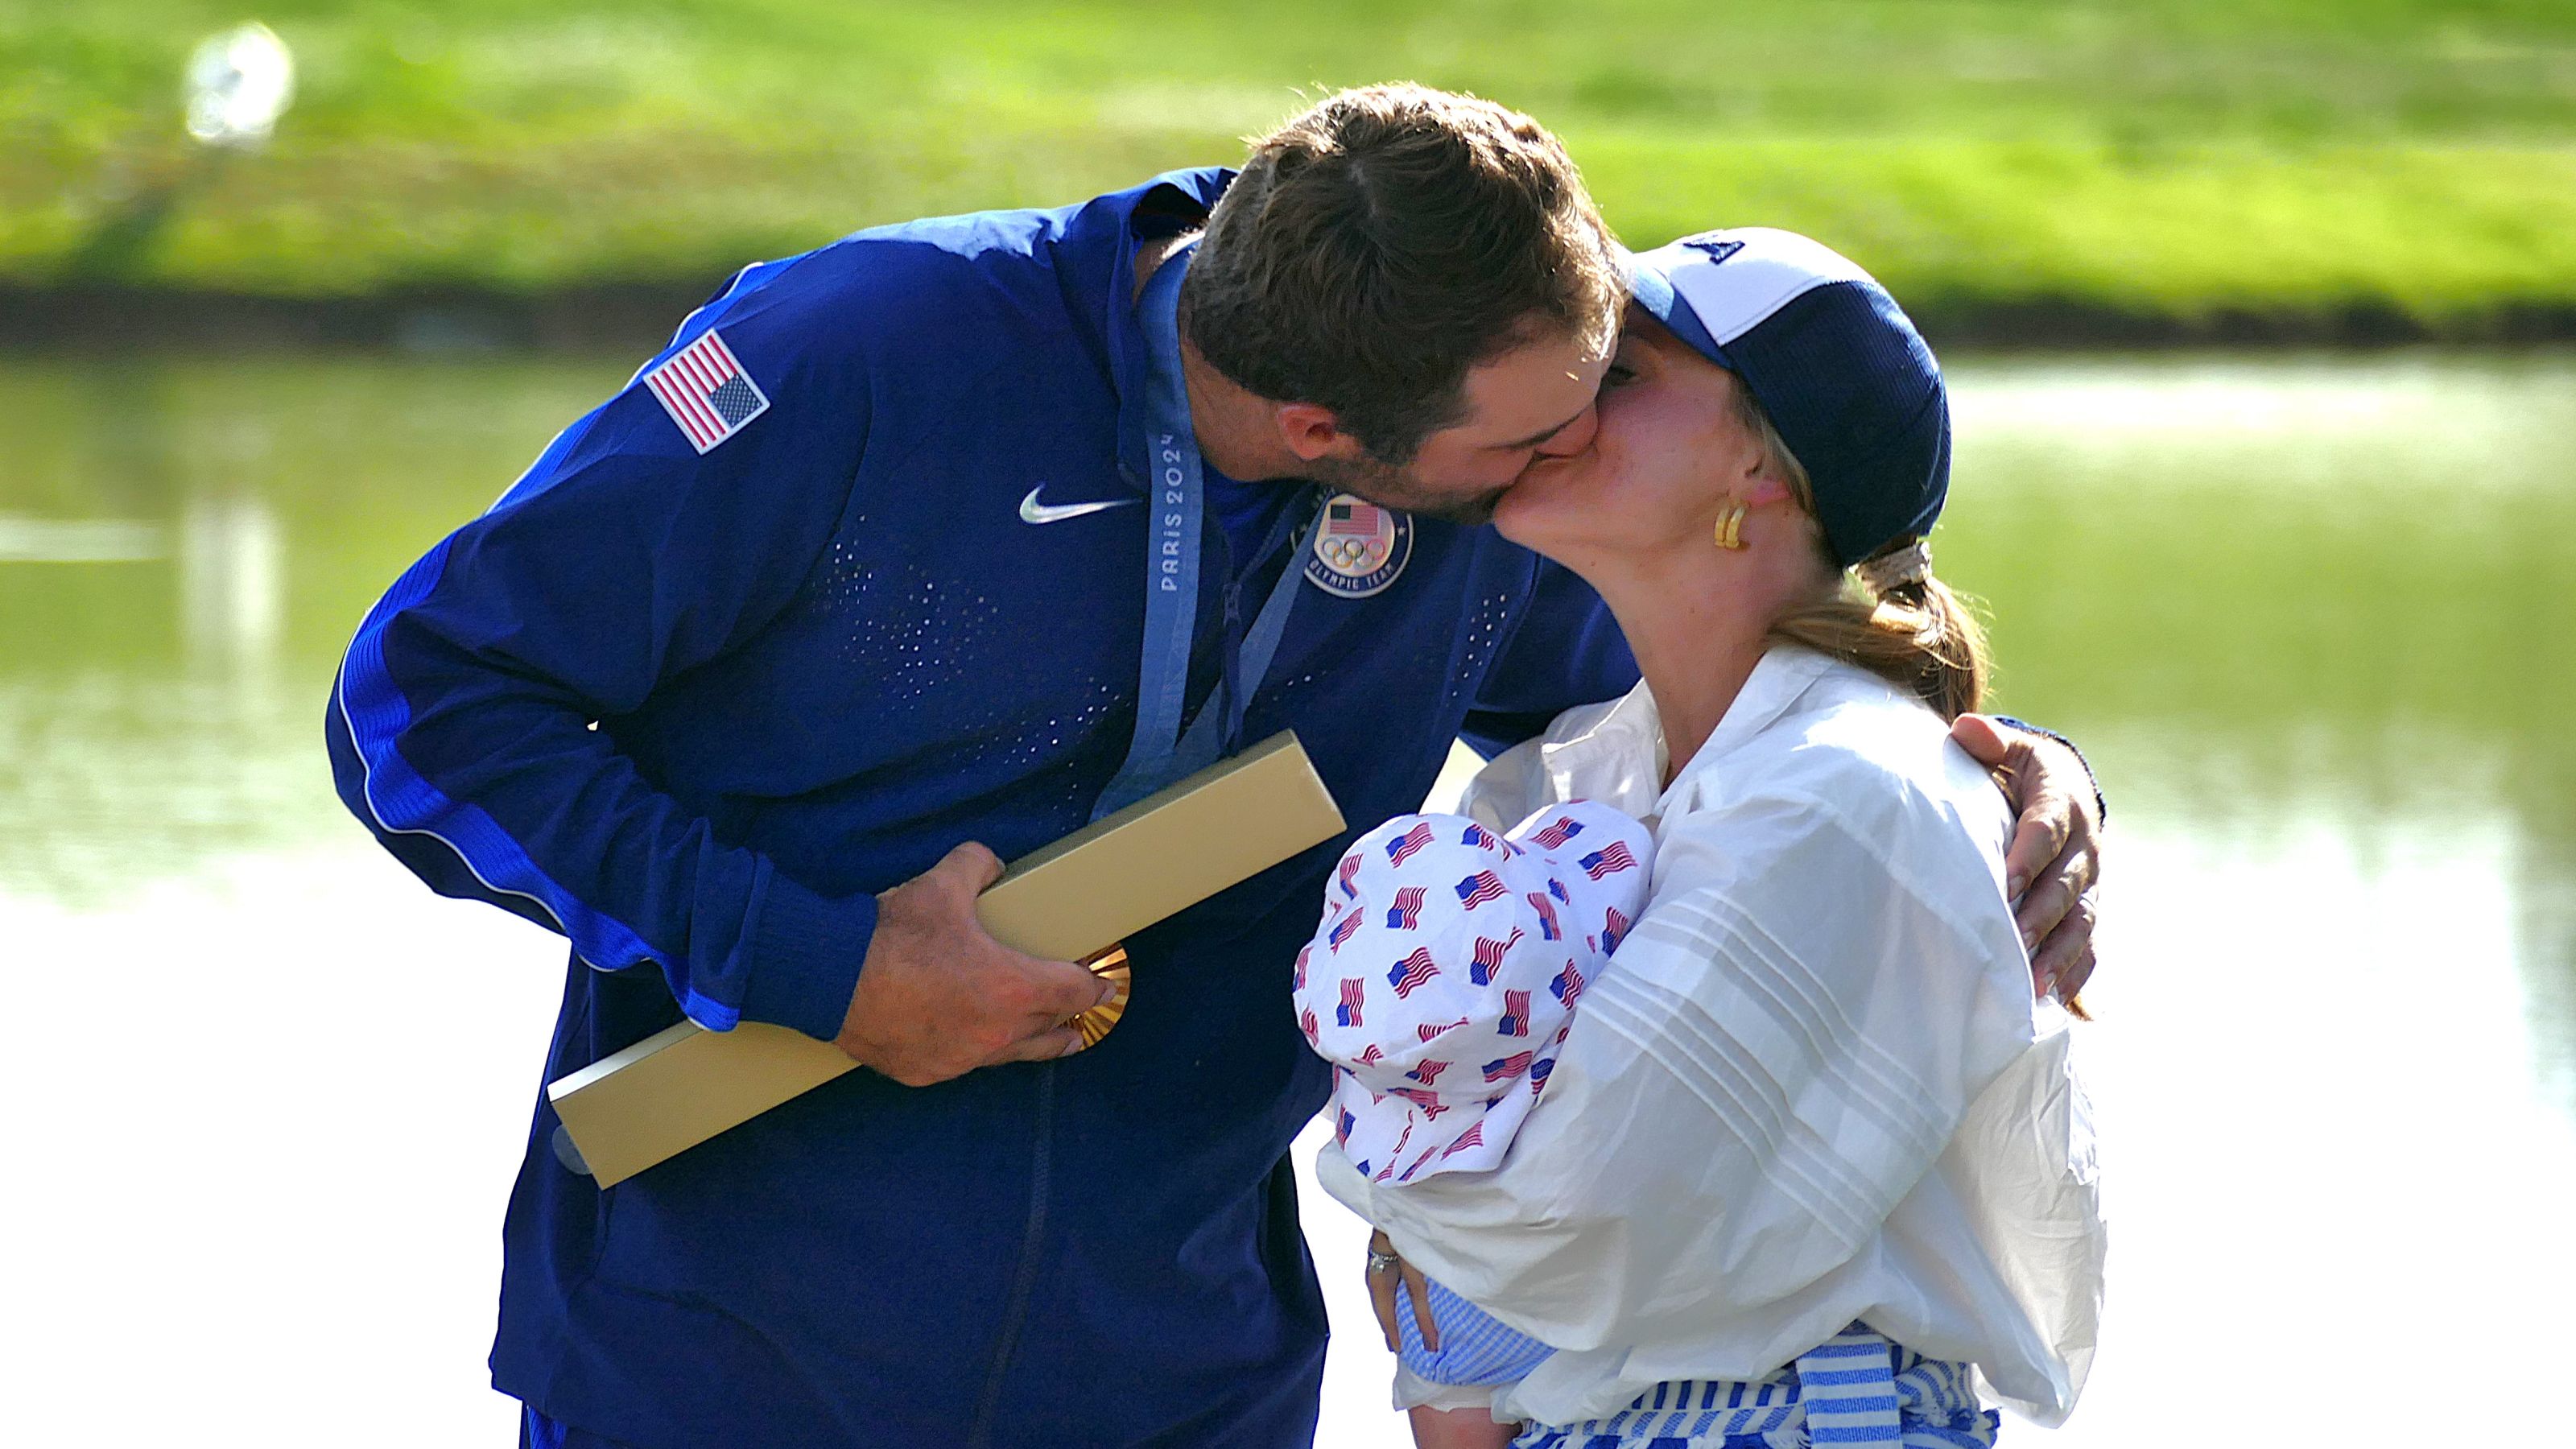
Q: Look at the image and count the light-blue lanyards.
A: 1